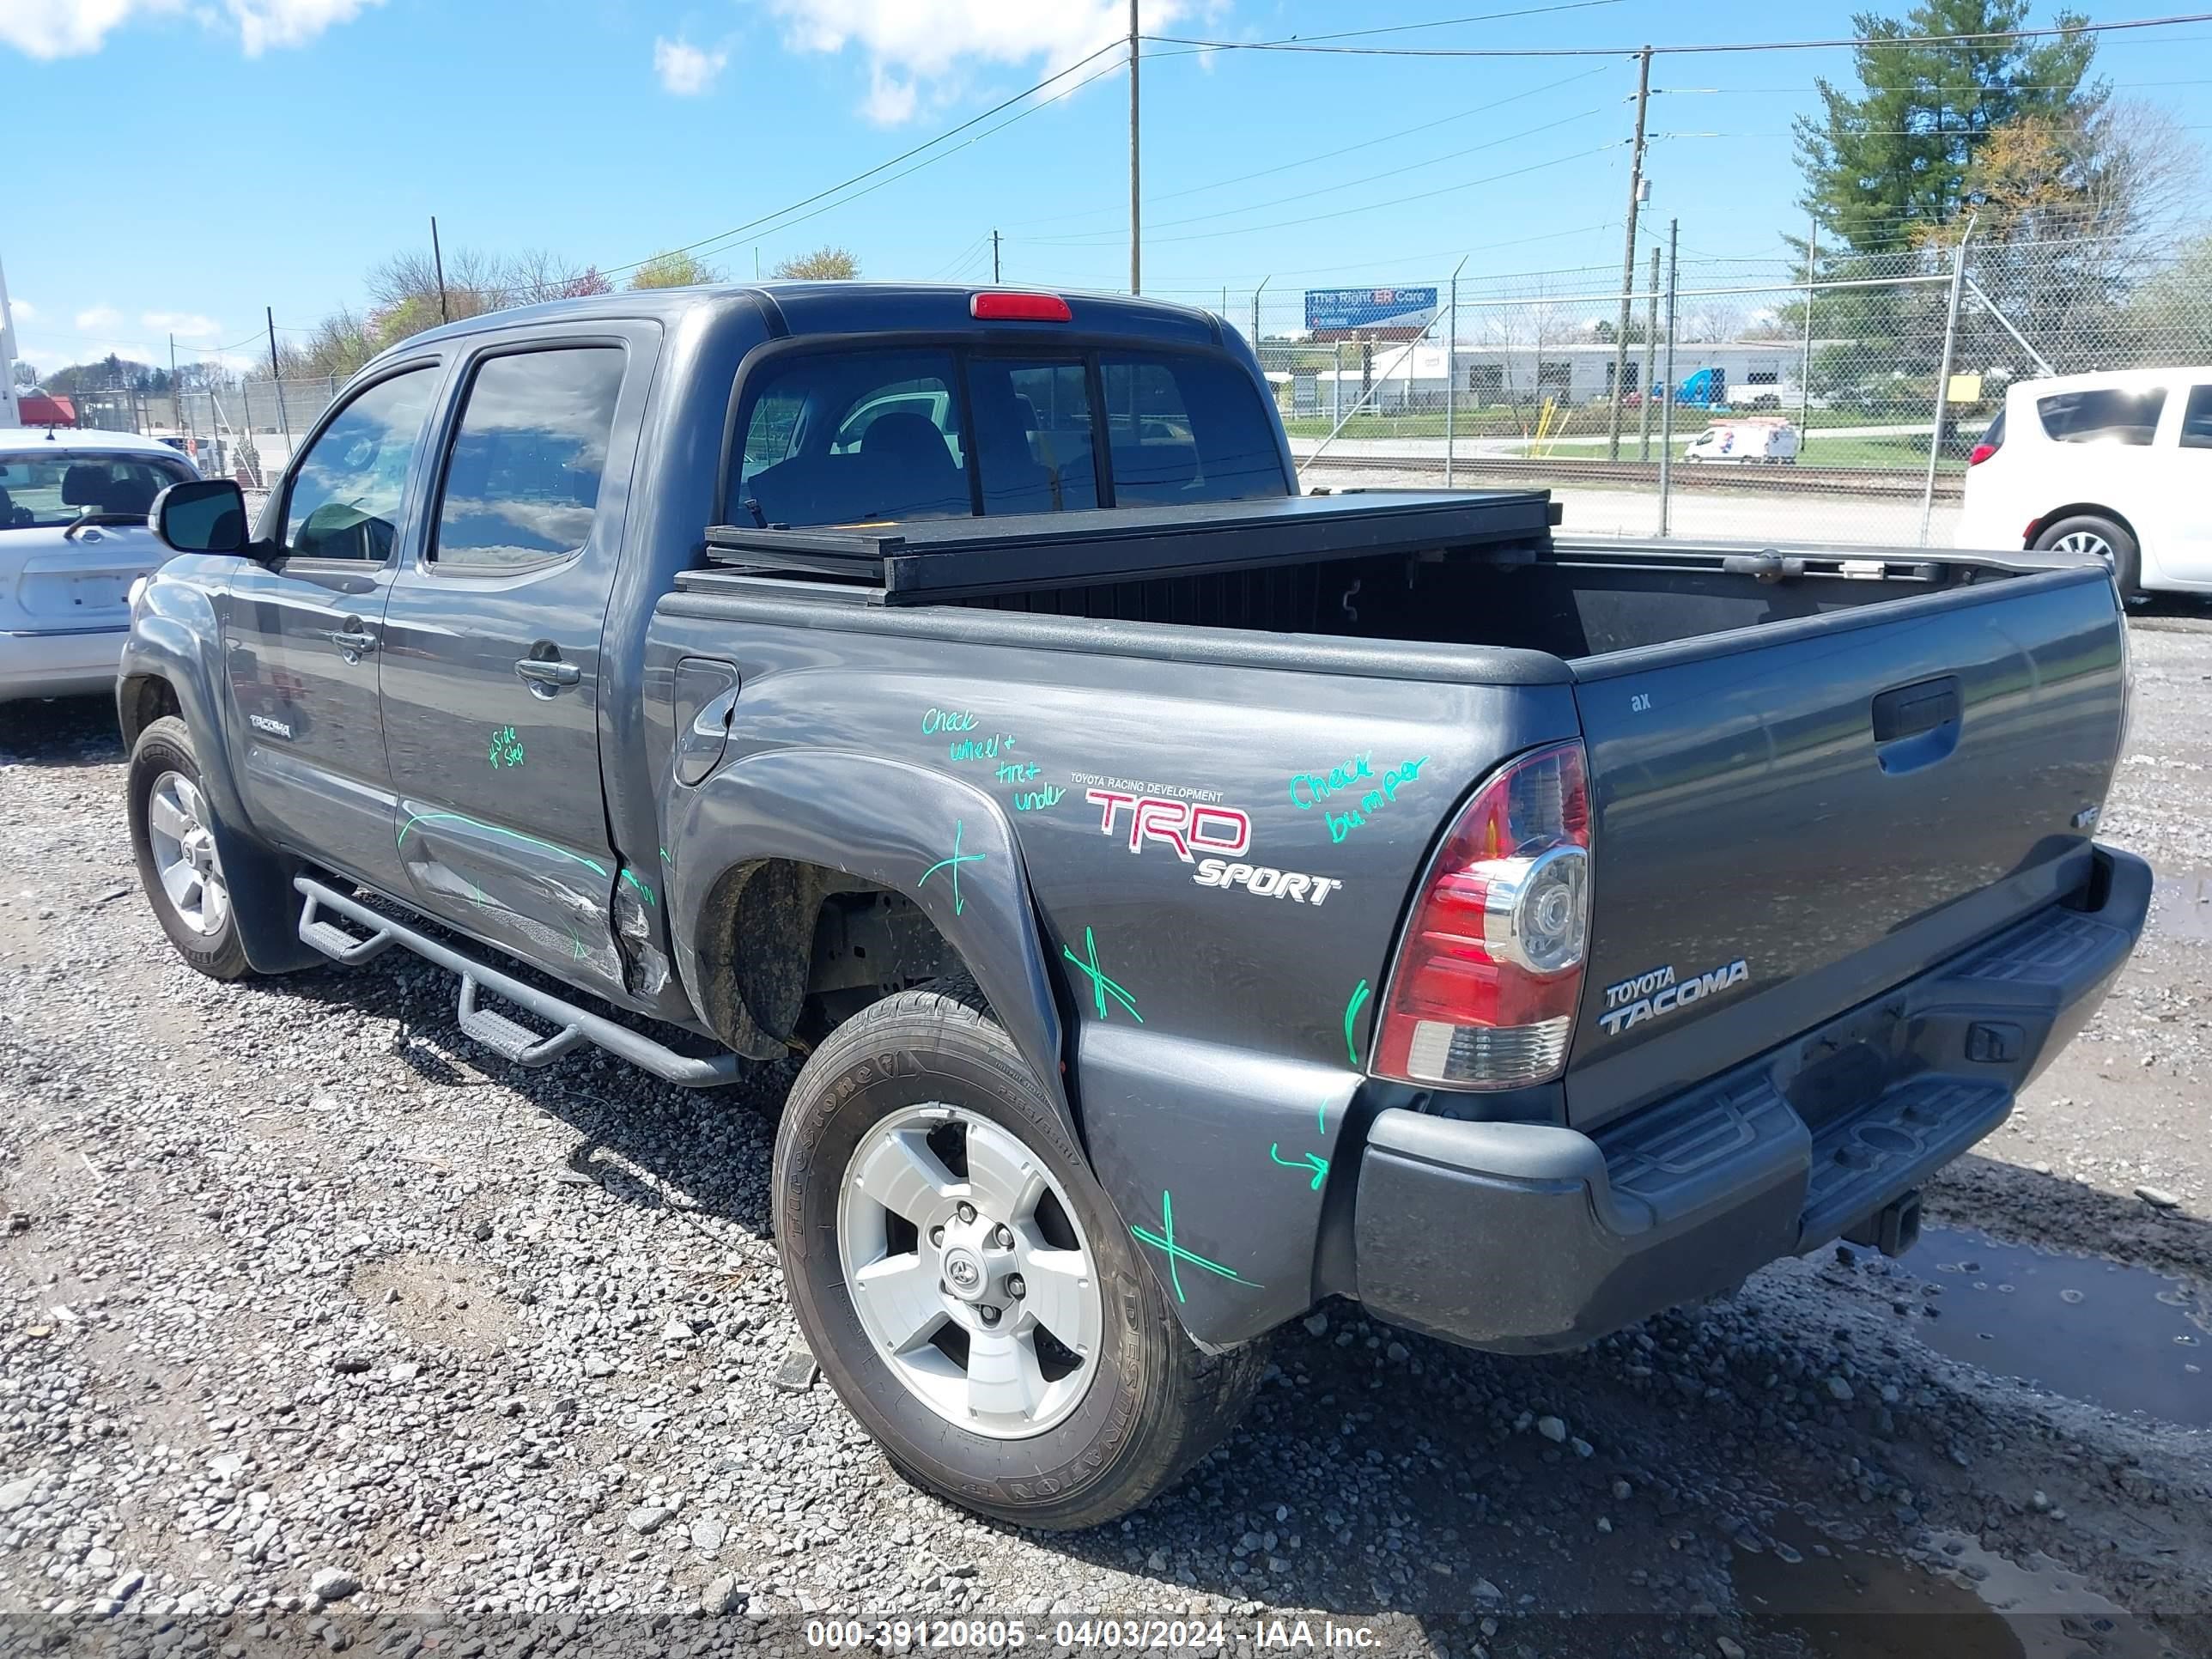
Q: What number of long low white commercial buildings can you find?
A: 1